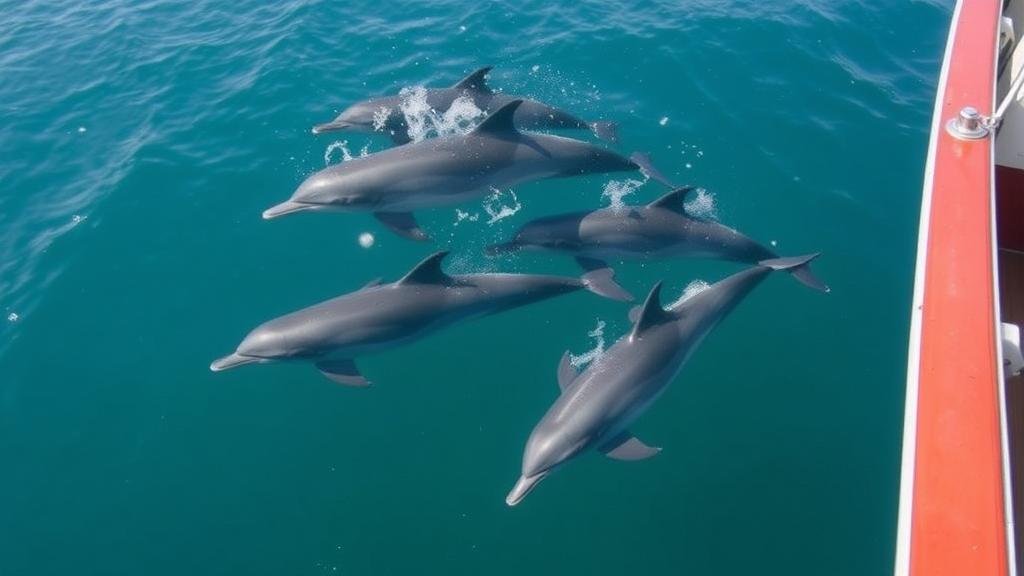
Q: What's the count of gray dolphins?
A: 5